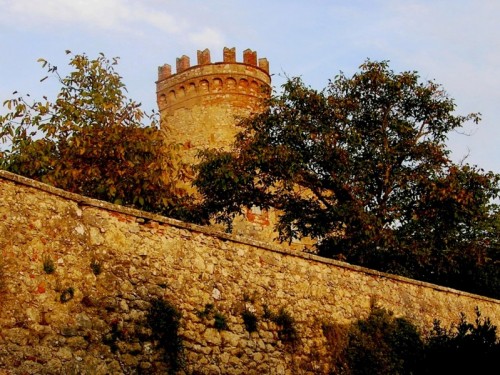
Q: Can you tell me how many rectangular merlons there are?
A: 6